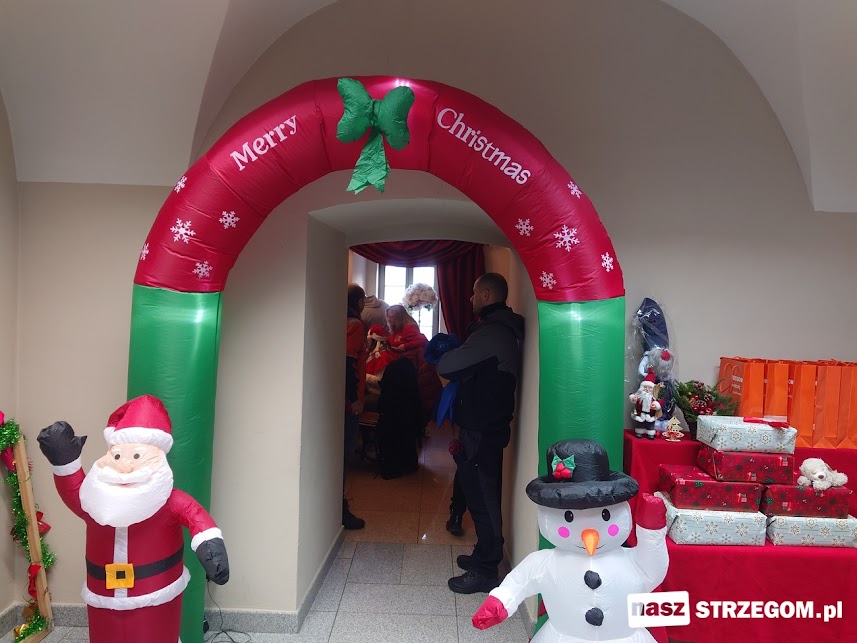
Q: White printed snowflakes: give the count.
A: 10